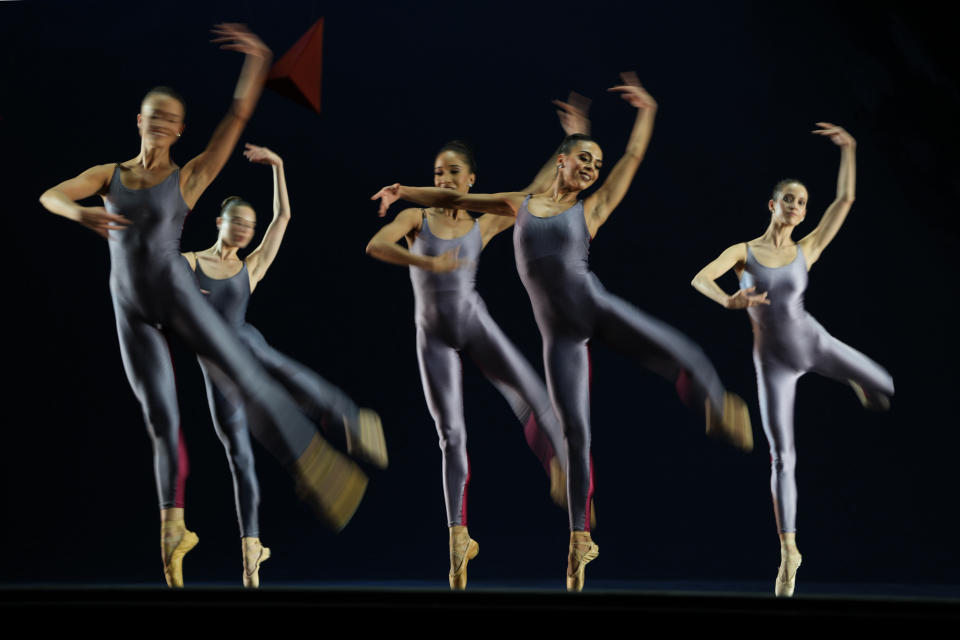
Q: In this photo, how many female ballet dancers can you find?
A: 5